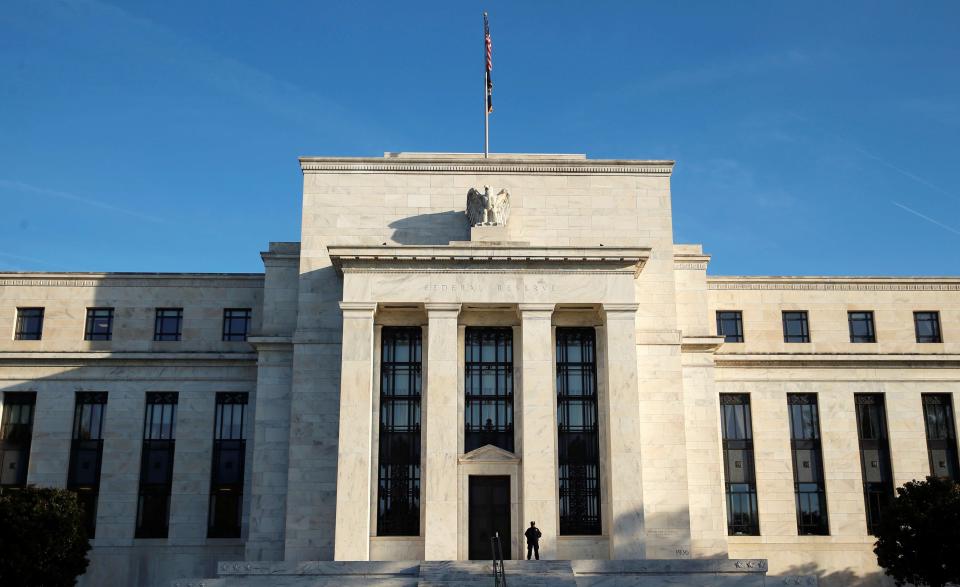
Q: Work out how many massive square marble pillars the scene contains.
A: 4